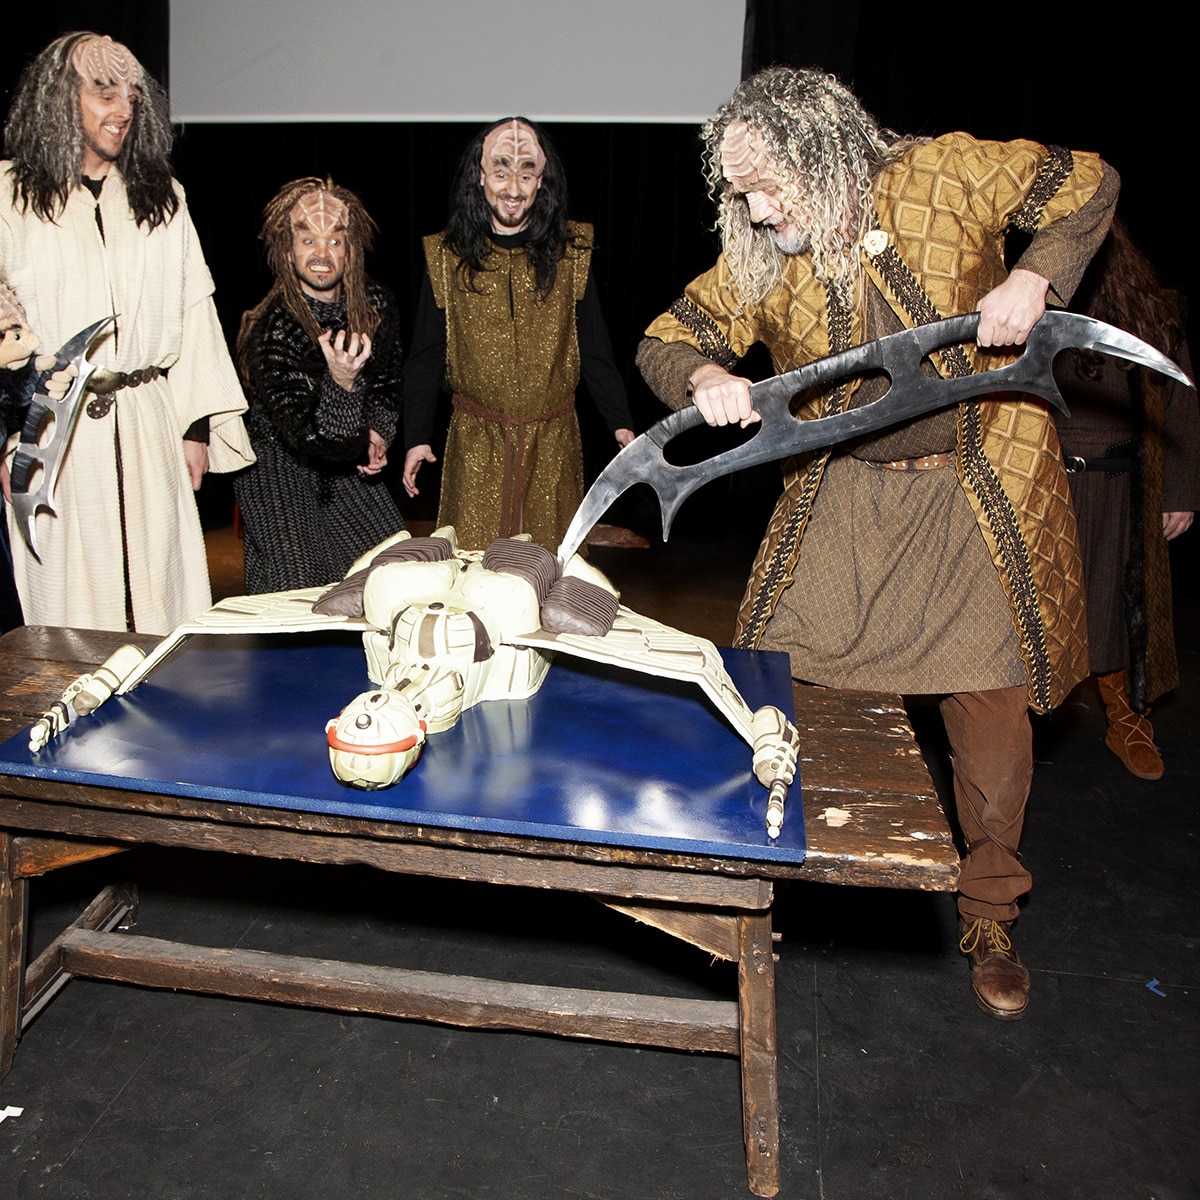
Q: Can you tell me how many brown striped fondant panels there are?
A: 4